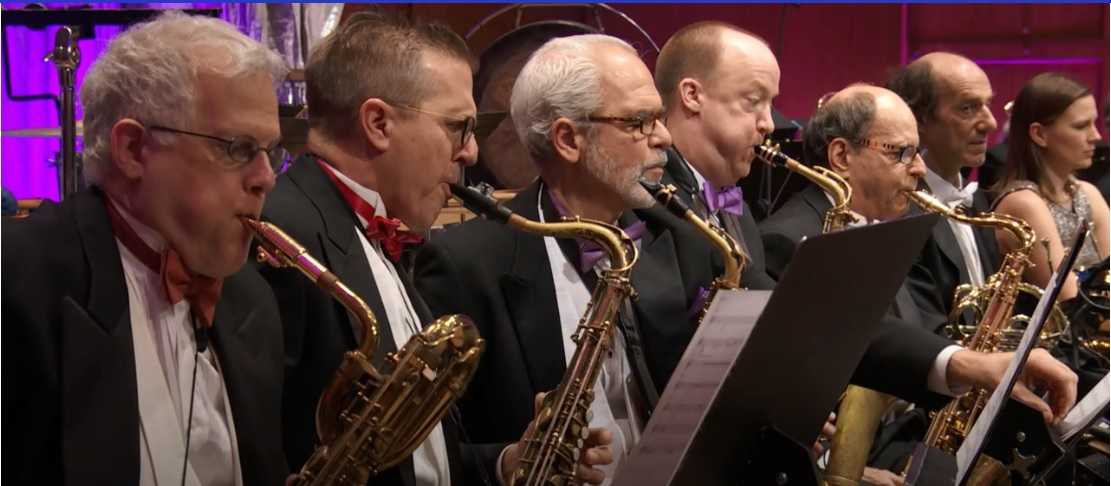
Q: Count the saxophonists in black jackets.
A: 5